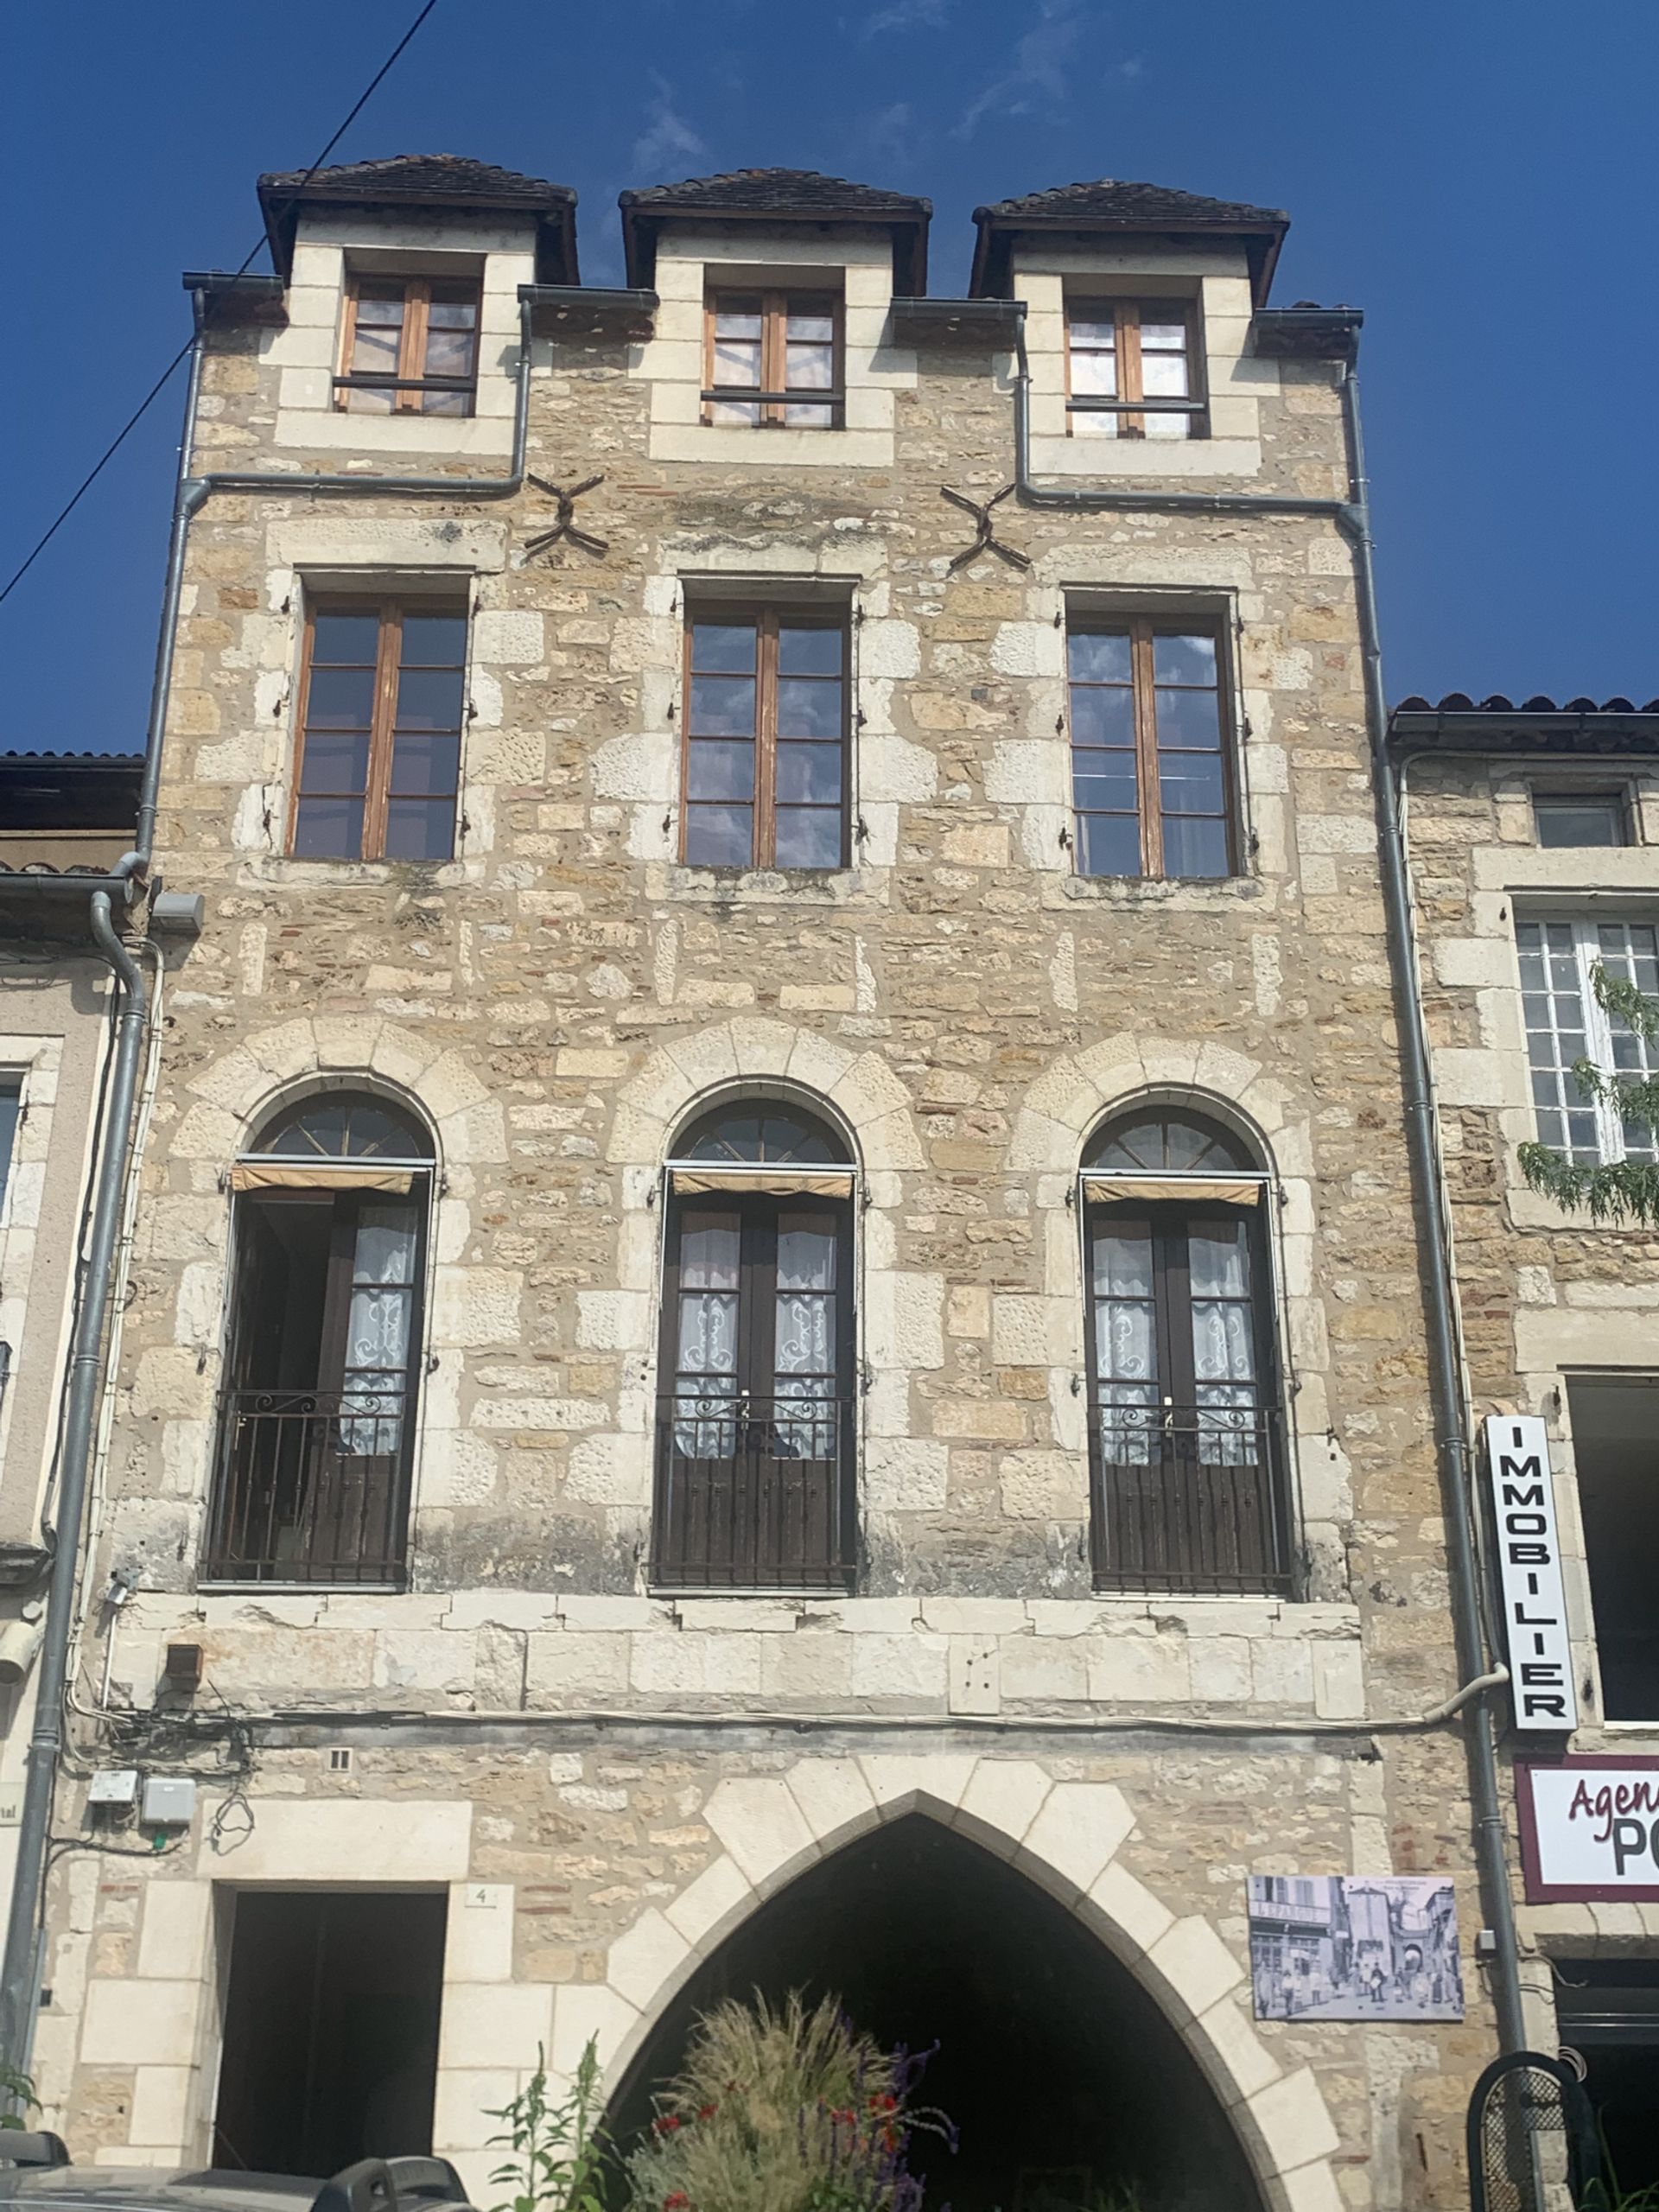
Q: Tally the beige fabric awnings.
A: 3